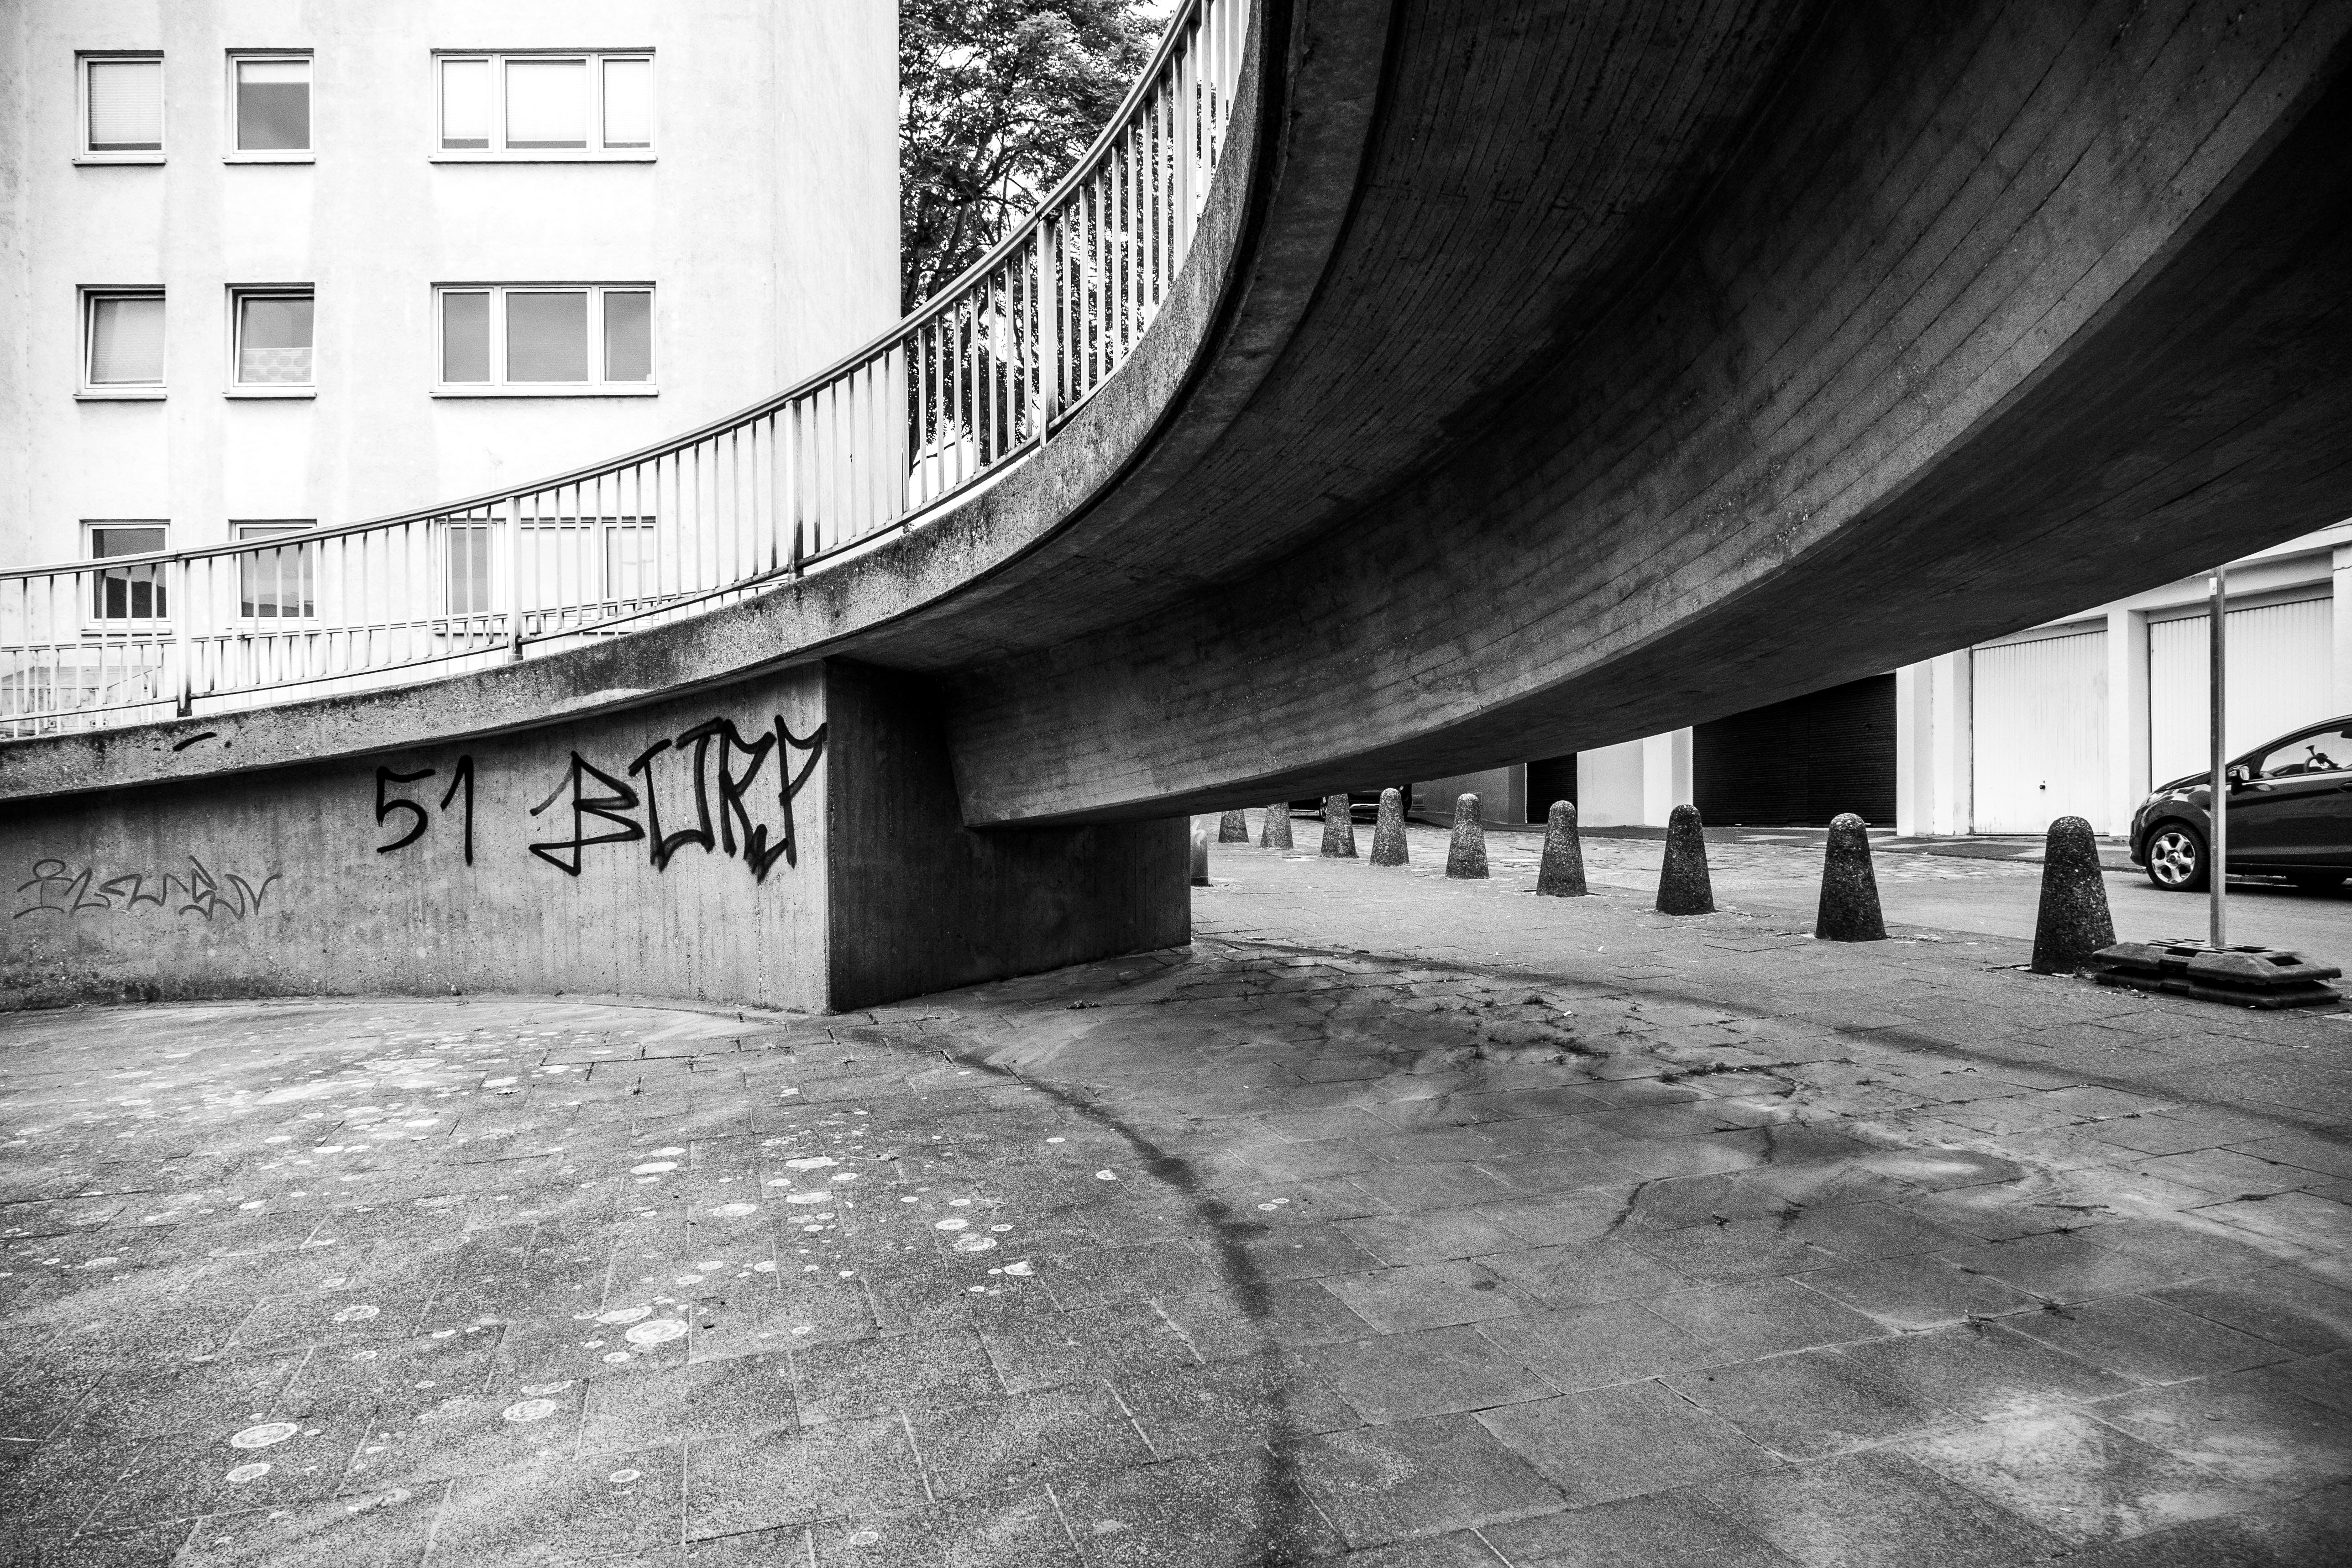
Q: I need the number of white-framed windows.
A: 9